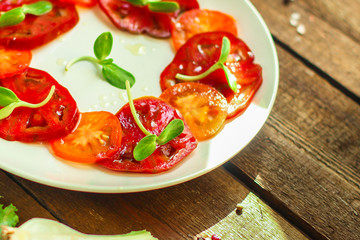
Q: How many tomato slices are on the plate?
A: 10